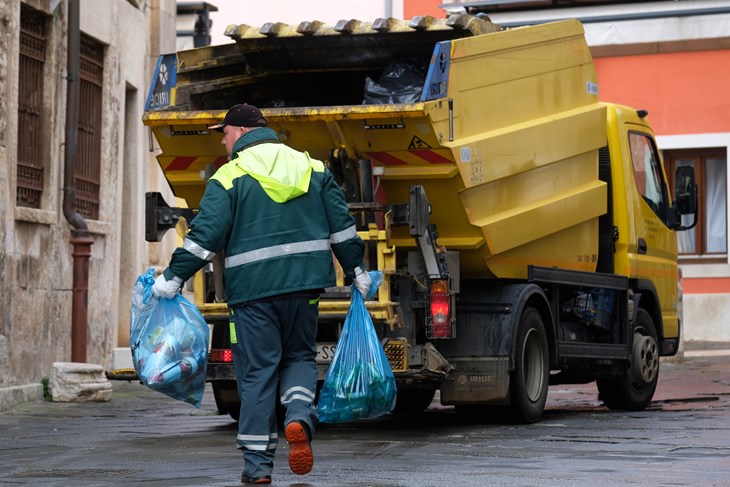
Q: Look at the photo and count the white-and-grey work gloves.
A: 2